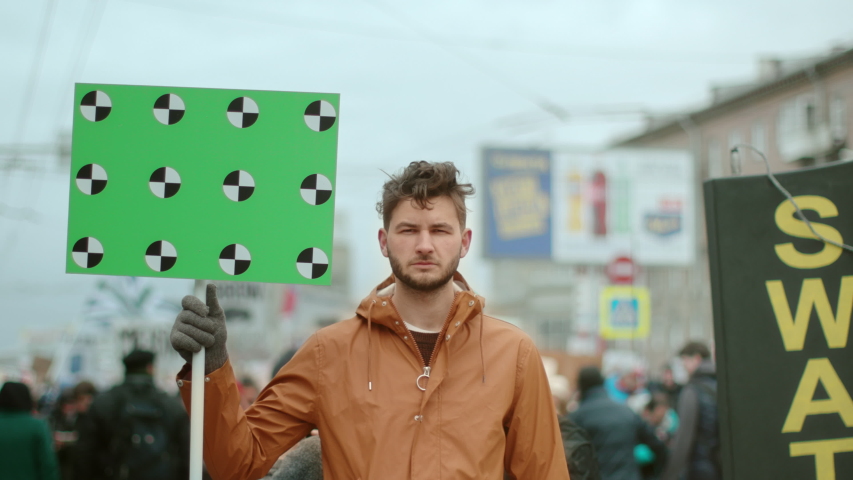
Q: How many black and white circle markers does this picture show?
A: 12